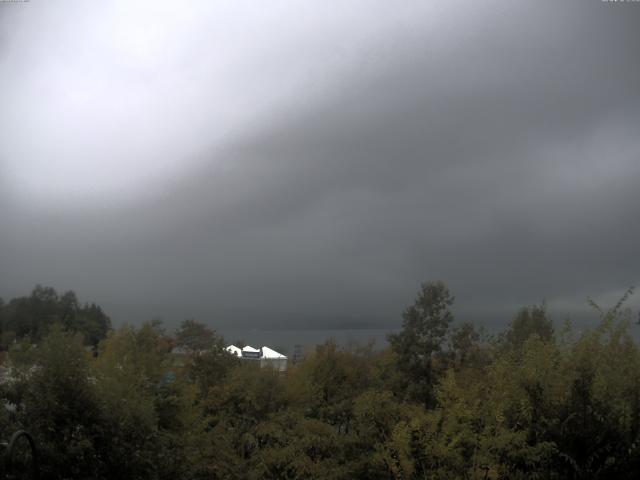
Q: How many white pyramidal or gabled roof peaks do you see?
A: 3